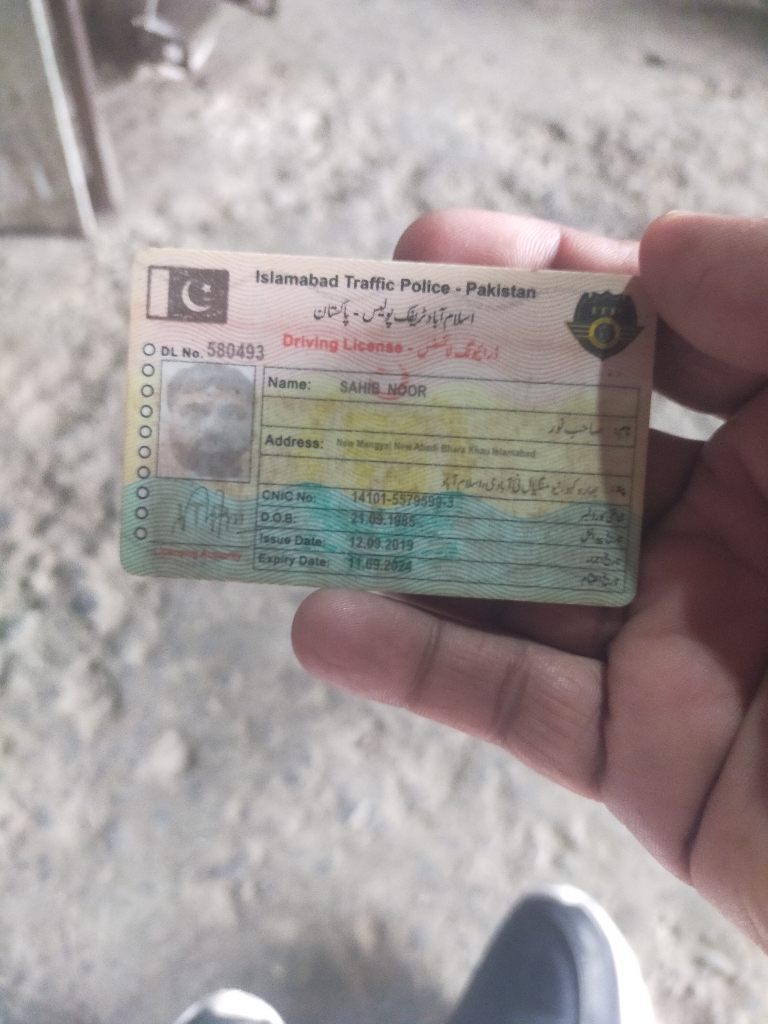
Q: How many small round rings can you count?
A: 10